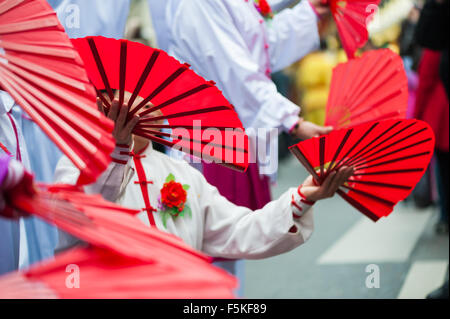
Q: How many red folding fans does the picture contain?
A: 7